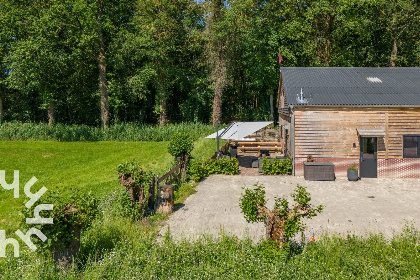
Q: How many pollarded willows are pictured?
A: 4